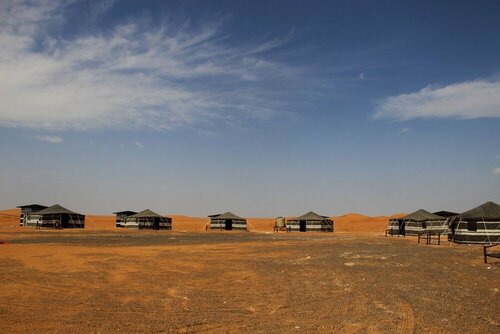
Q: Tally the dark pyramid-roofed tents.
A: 6